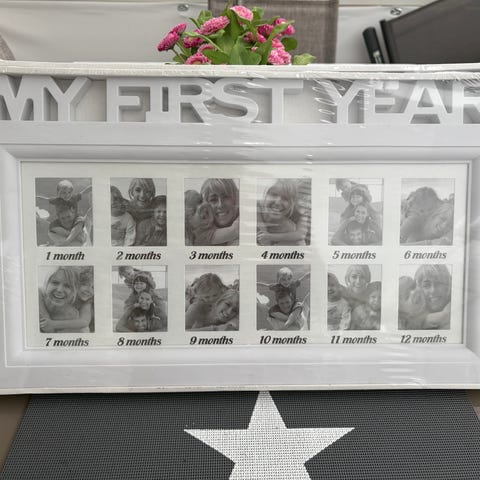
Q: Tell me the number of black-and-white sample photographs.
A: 12